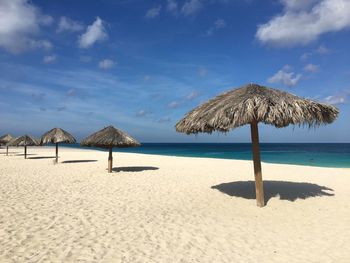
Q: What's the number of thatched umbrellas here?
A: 5